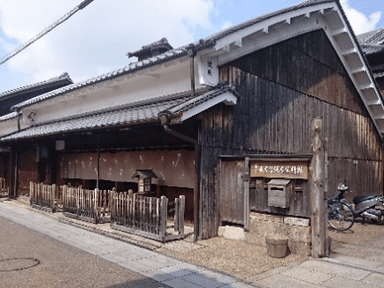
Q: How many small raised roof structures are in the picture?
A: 1